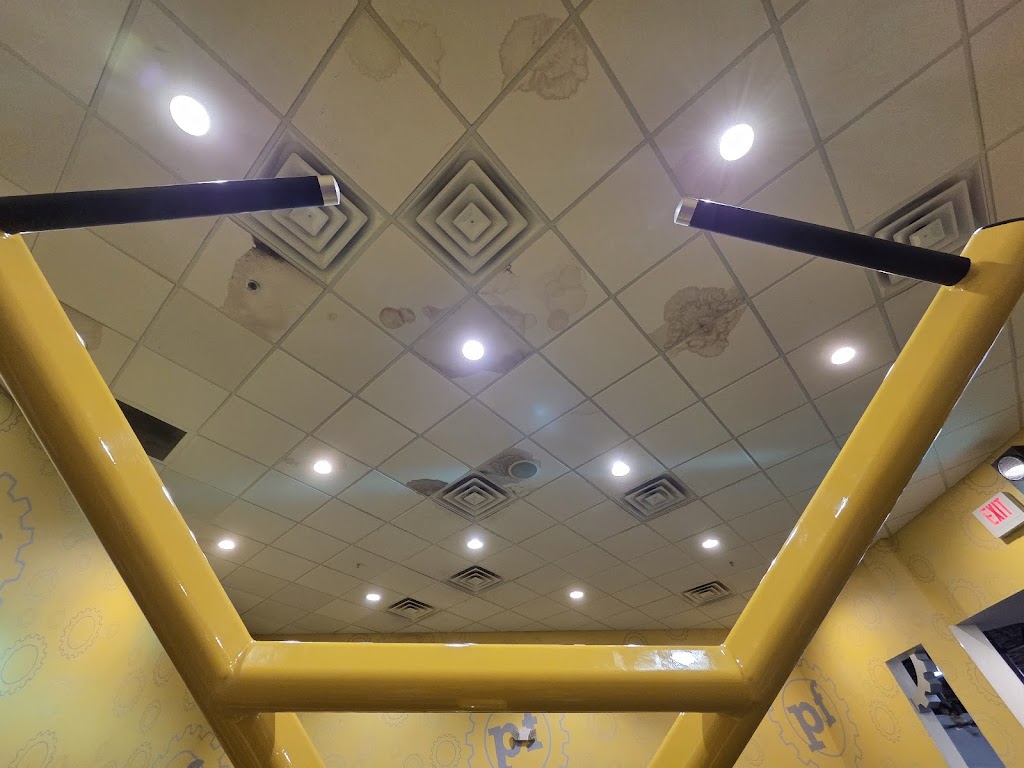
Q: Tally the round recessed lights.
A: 11